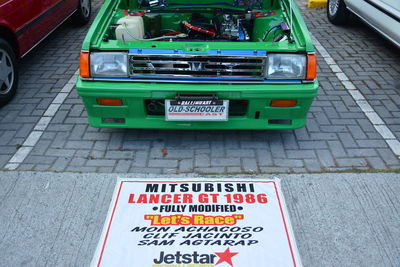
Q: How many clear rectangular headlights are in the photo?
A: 2